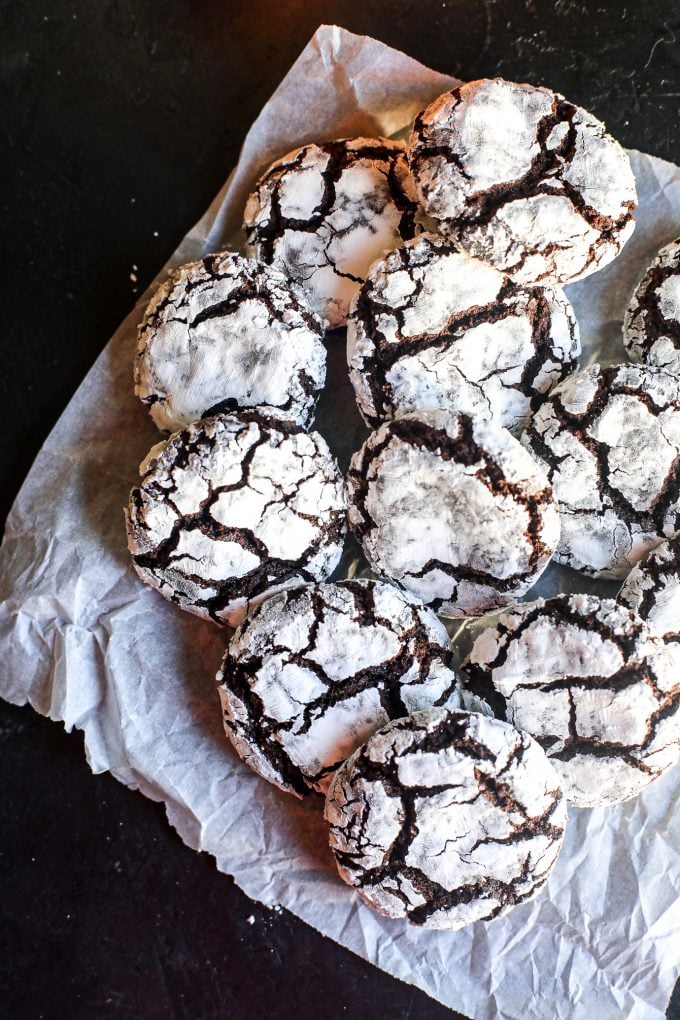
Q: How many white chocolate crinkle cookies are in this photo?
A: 12